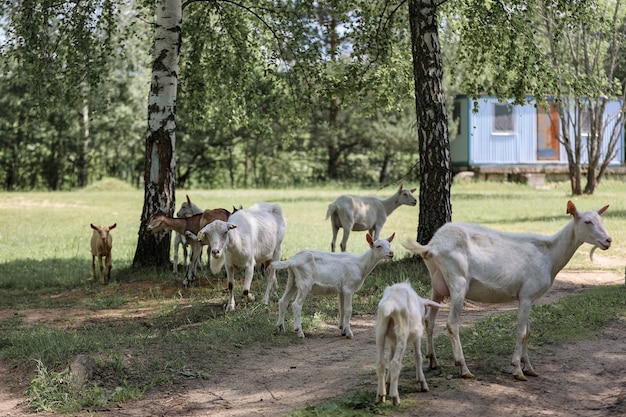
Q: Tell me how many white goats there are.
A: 6